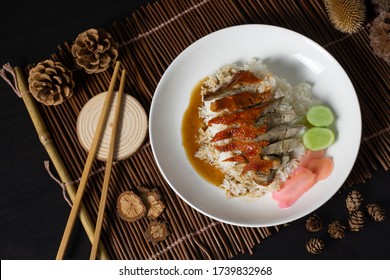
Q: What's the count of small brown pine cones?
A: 6